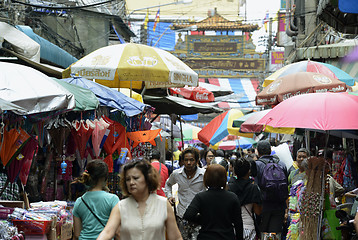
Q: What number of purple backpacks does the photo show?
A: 1